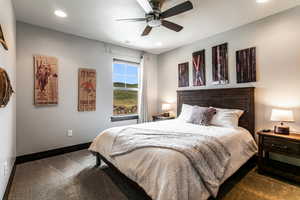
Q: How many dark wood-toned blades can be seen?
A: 3